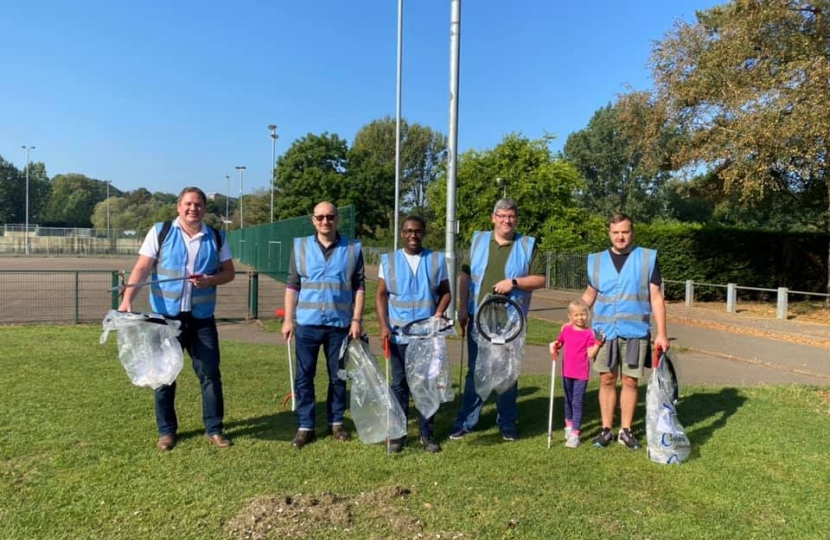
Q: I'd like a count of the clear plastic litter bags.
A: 5